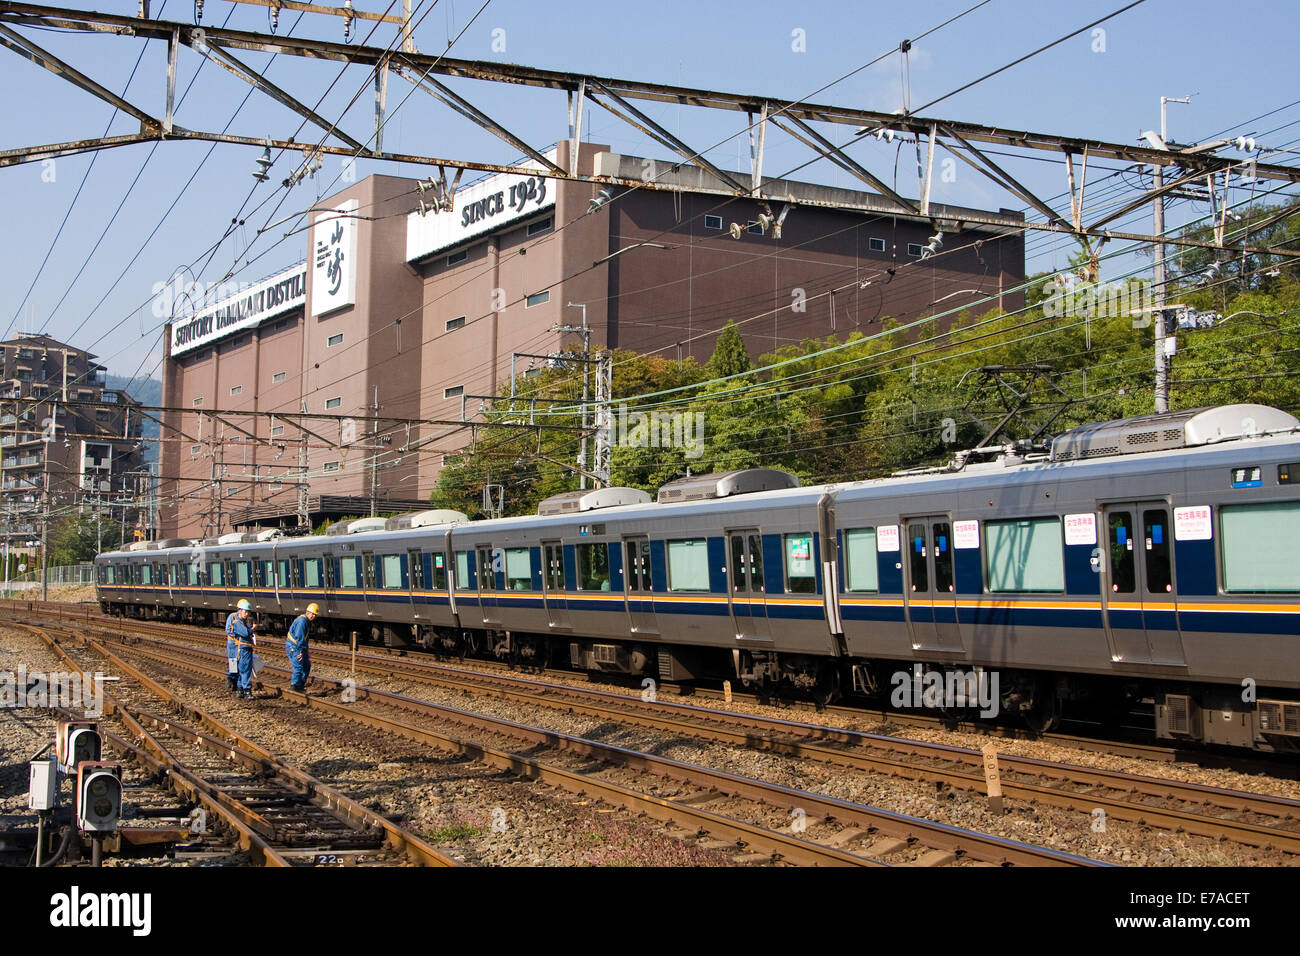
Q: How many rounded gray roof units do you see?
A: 9